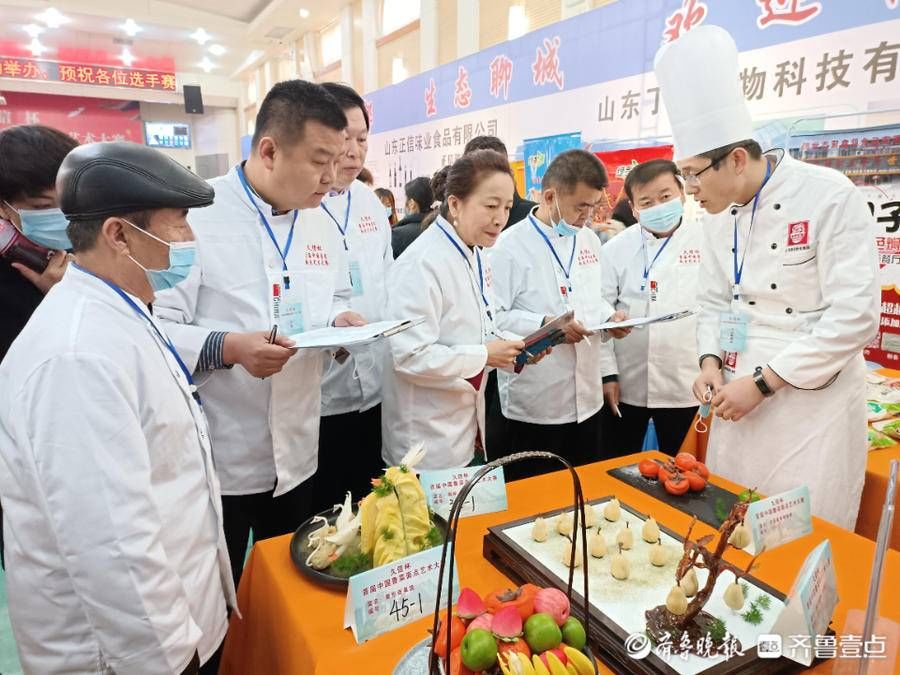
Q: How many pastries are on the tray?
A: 14